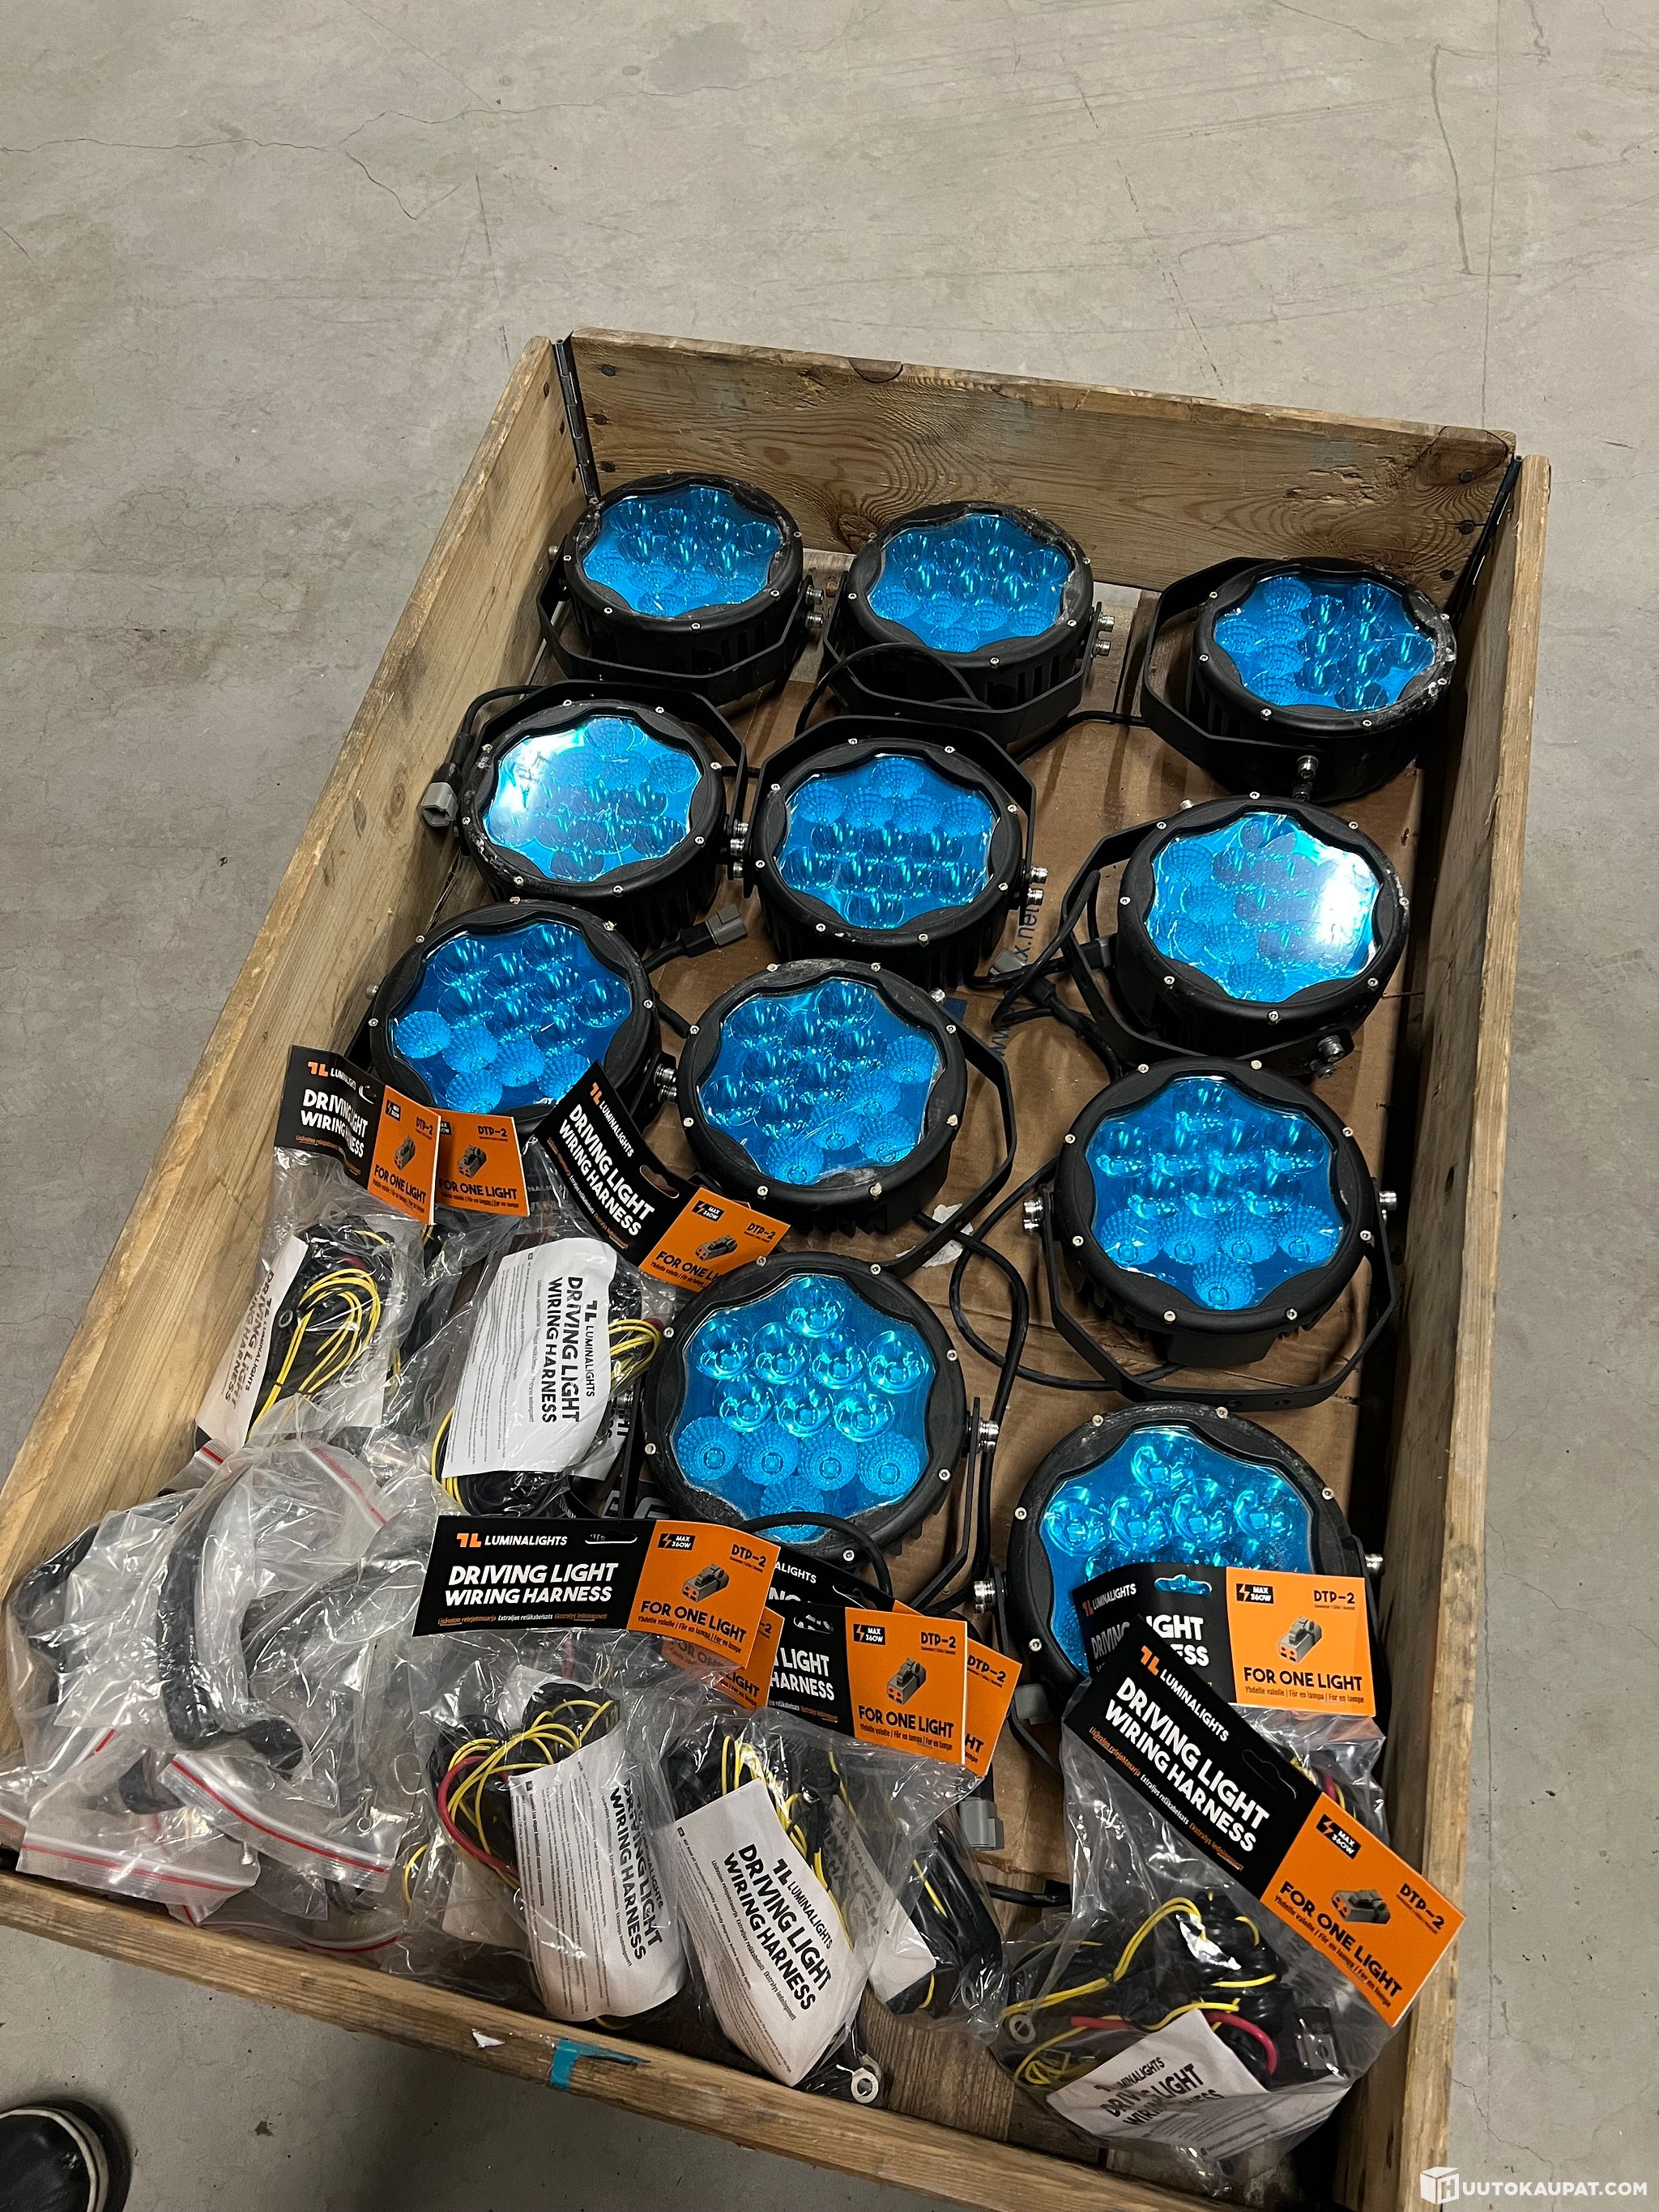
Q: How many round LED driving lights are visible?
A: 11